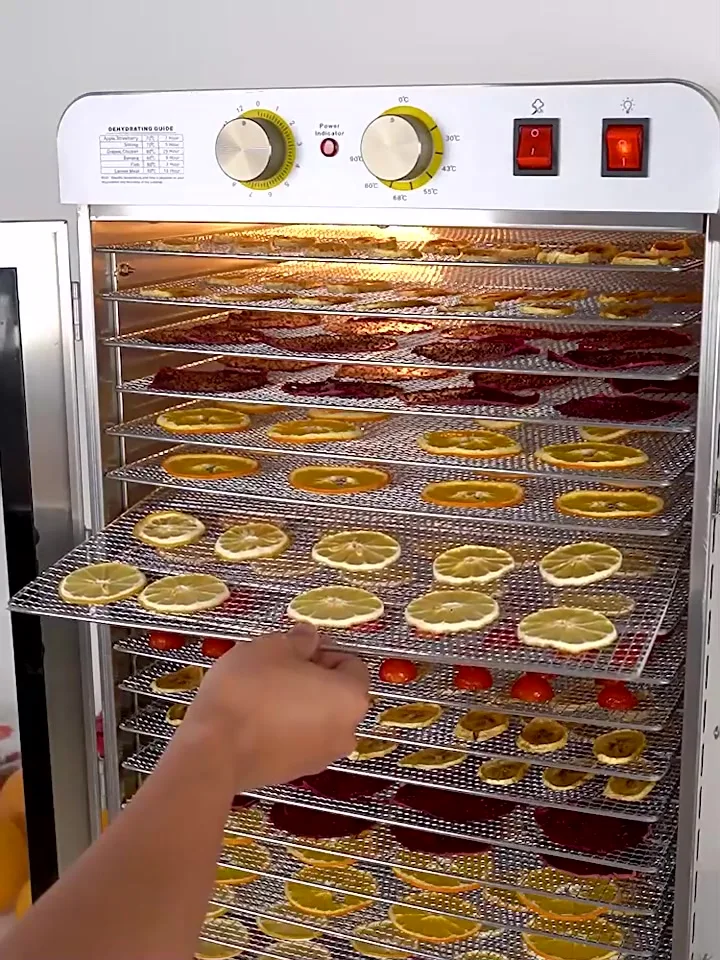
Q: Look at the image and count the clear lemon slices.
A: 10